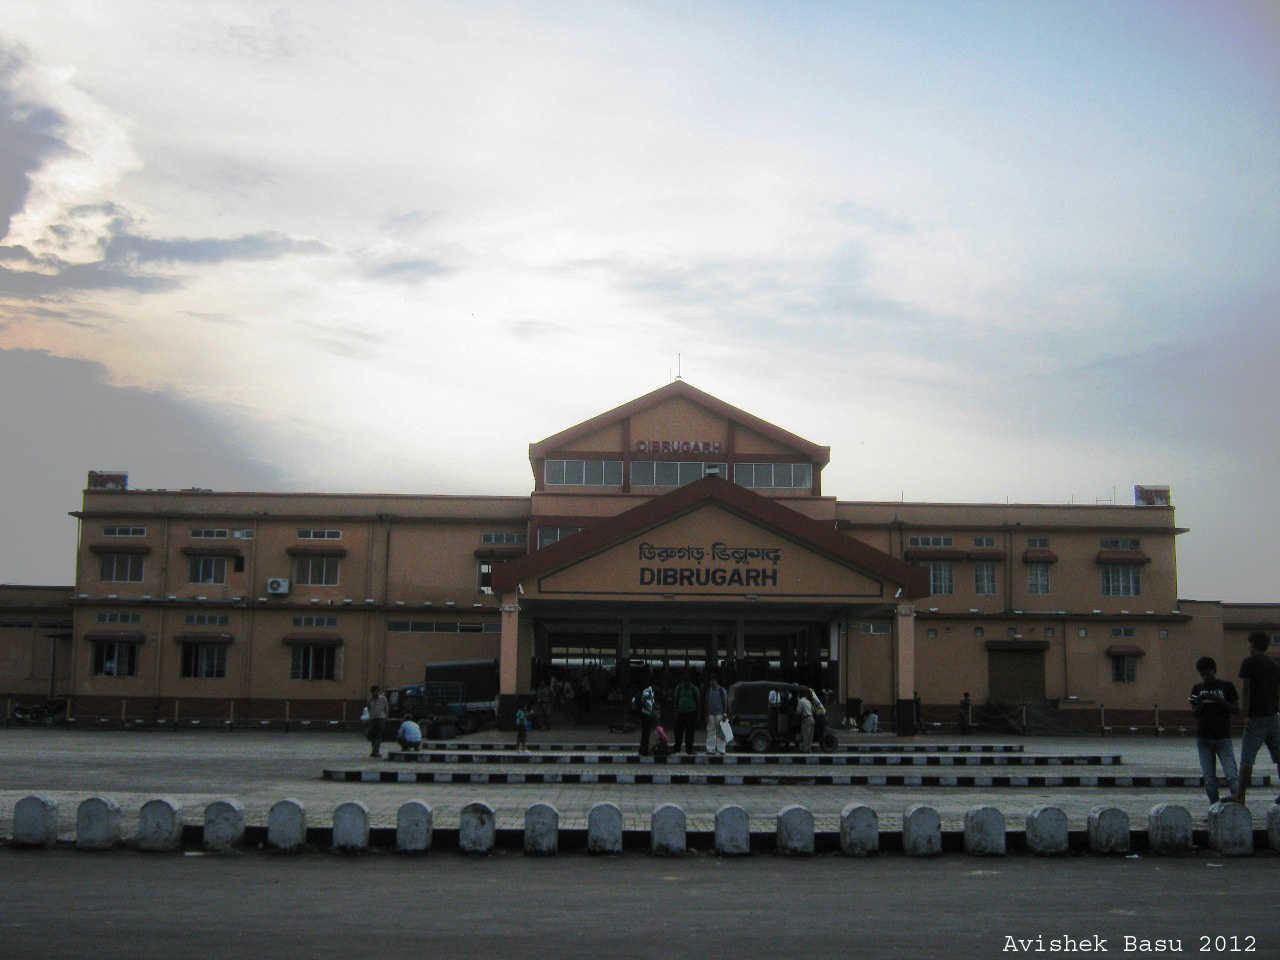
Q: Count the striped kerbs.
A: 3